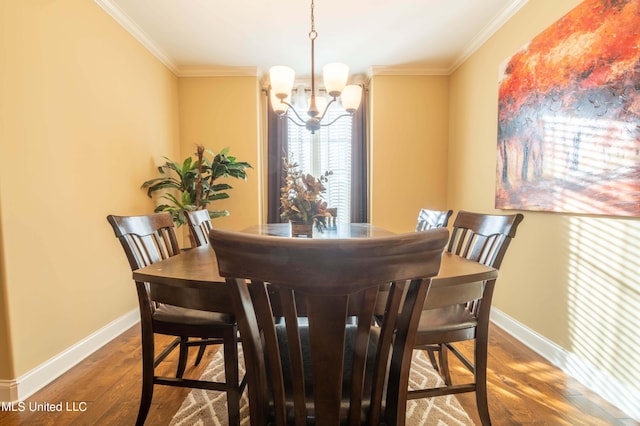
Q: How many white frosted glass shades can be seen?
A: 5